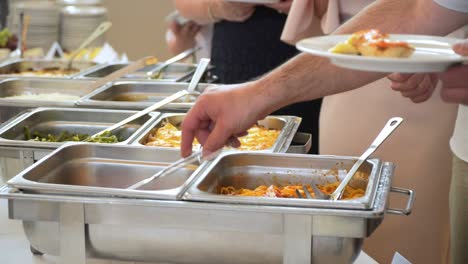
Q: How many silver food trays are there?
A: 8